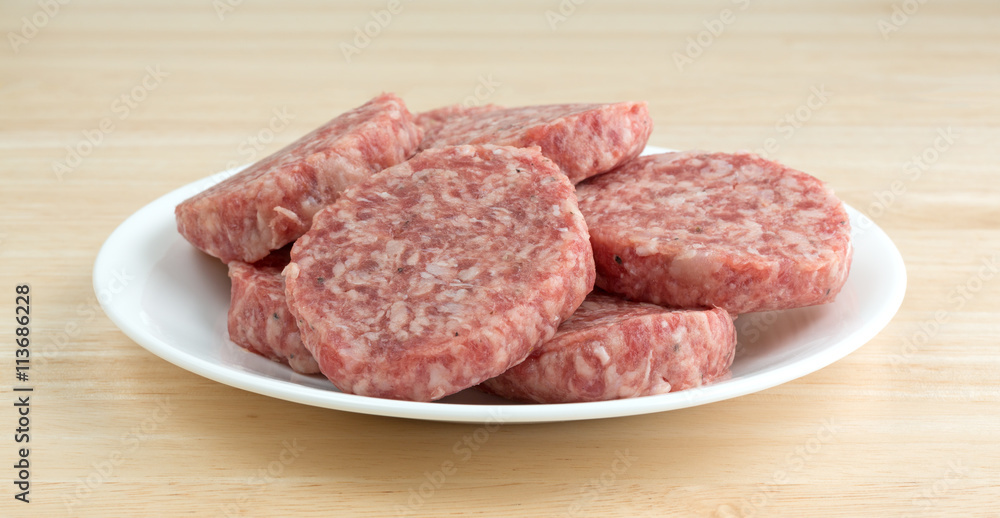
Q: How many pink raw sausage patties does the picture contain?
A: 6